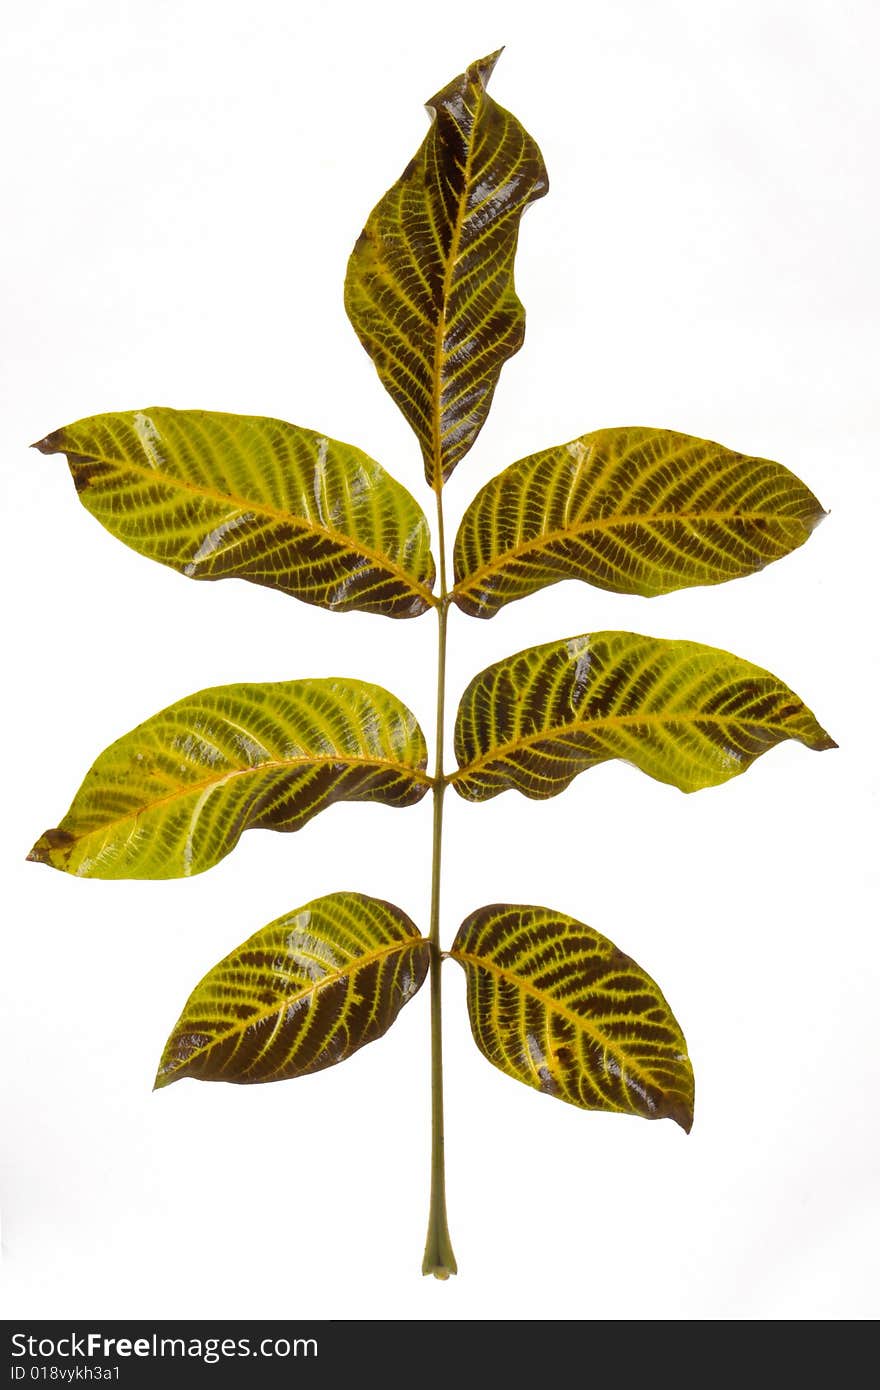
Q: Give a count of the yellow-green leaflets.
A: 7